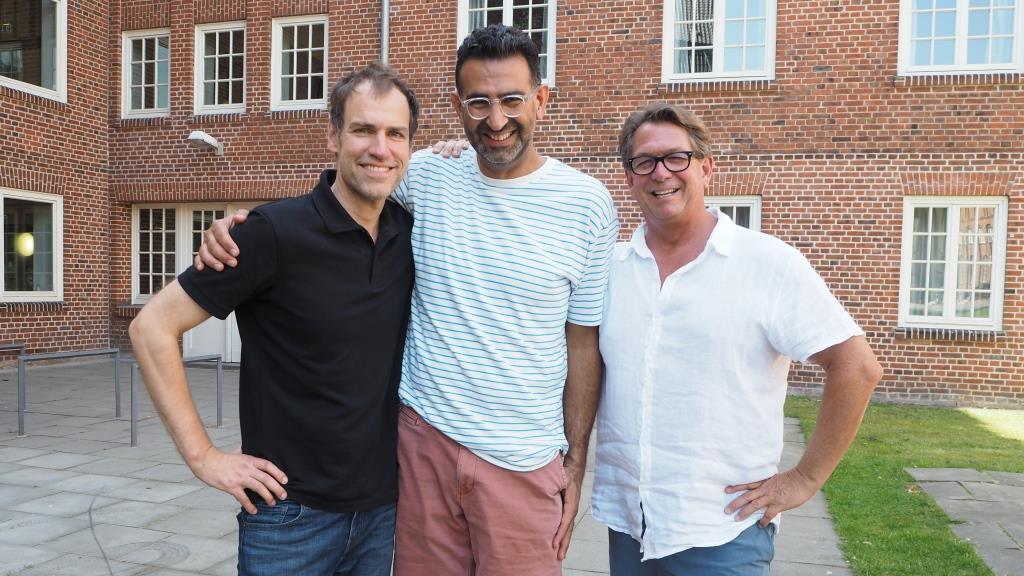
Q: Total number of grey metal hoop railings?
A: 3